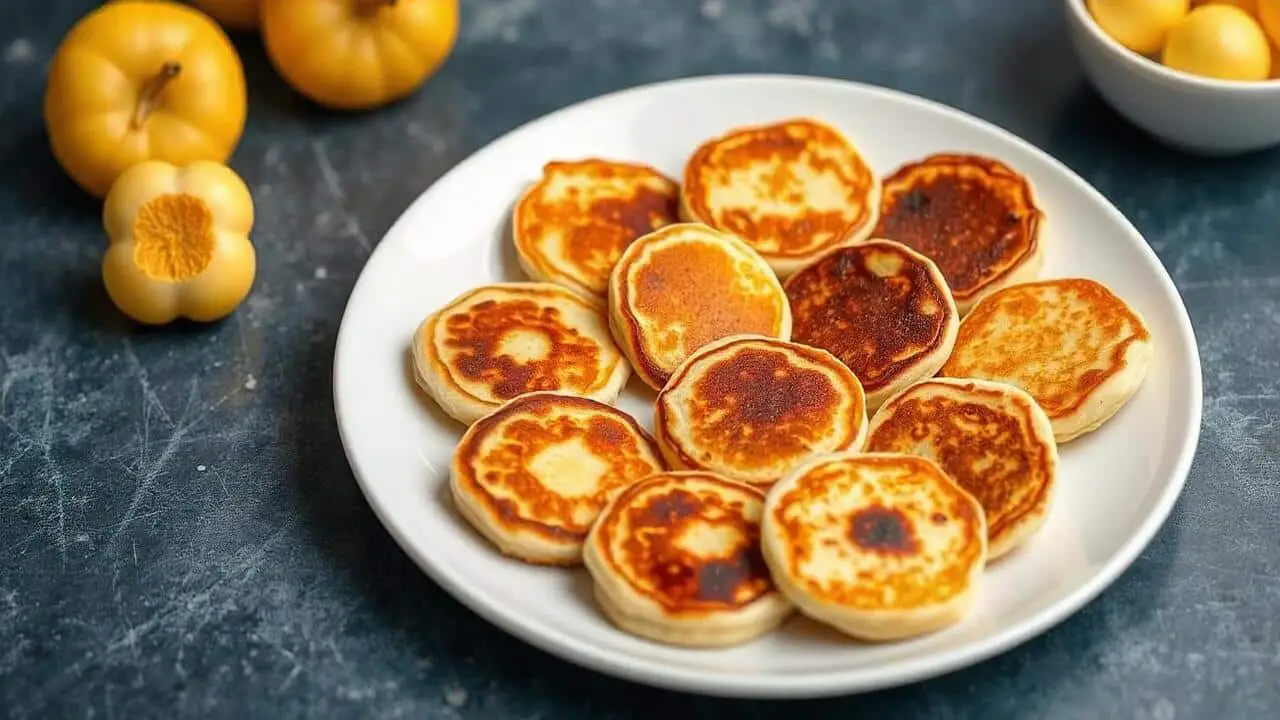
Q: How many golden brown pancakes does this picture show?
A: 12